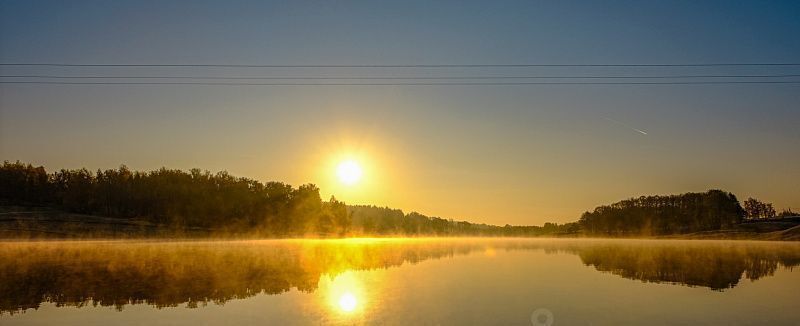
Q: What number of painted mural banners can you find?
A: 0